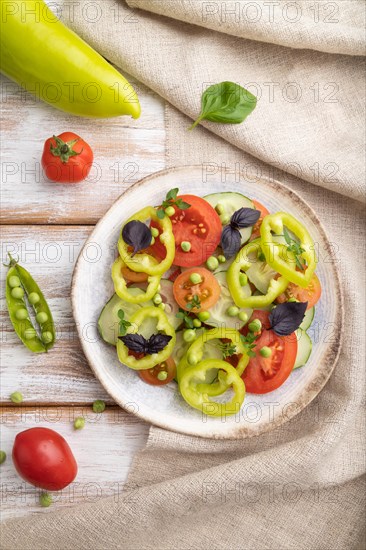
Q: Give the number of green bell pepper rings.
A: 7